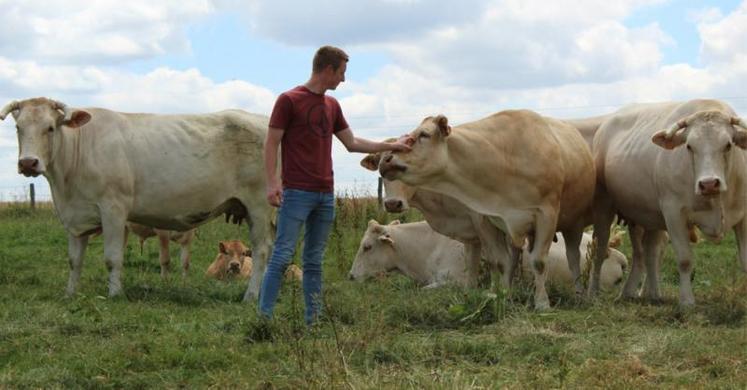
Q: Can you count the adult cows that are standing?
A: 4